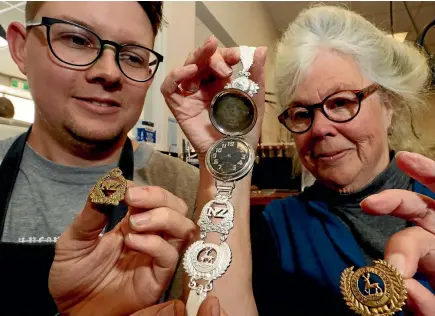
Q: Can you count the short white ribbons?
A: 2